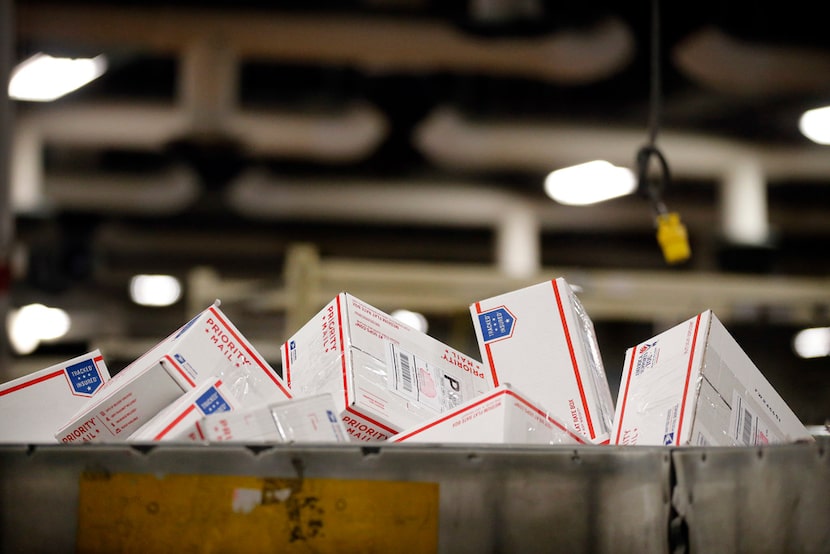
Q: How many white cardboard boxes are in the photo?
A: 9